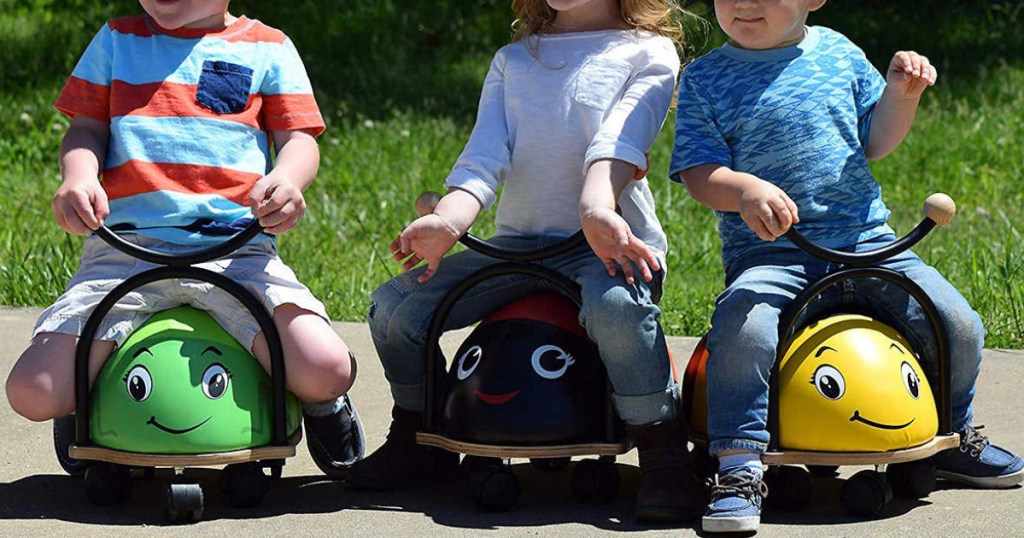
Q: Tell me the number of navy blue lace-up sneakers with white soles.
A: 2